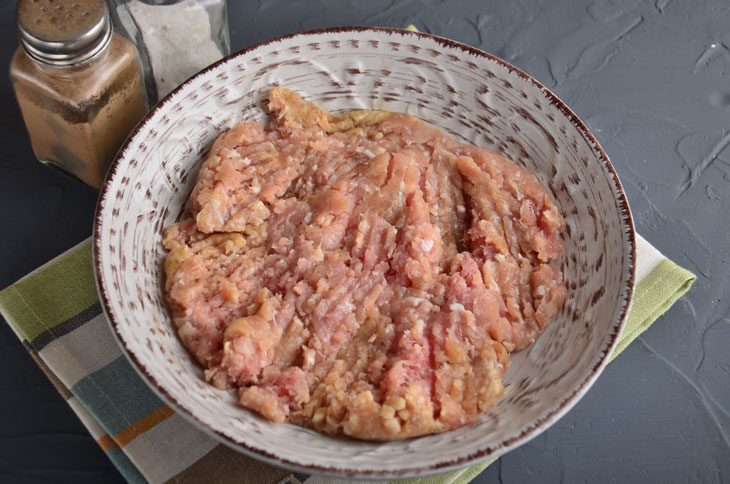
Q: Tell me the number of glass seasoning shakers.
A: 2